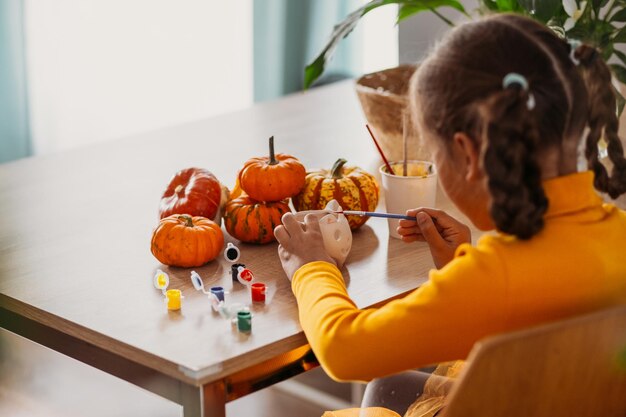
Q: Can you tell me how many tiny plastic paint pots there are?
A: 5